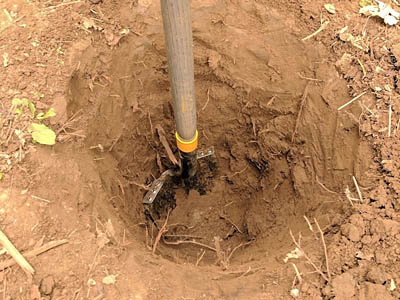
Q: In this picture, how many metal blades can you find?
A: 2